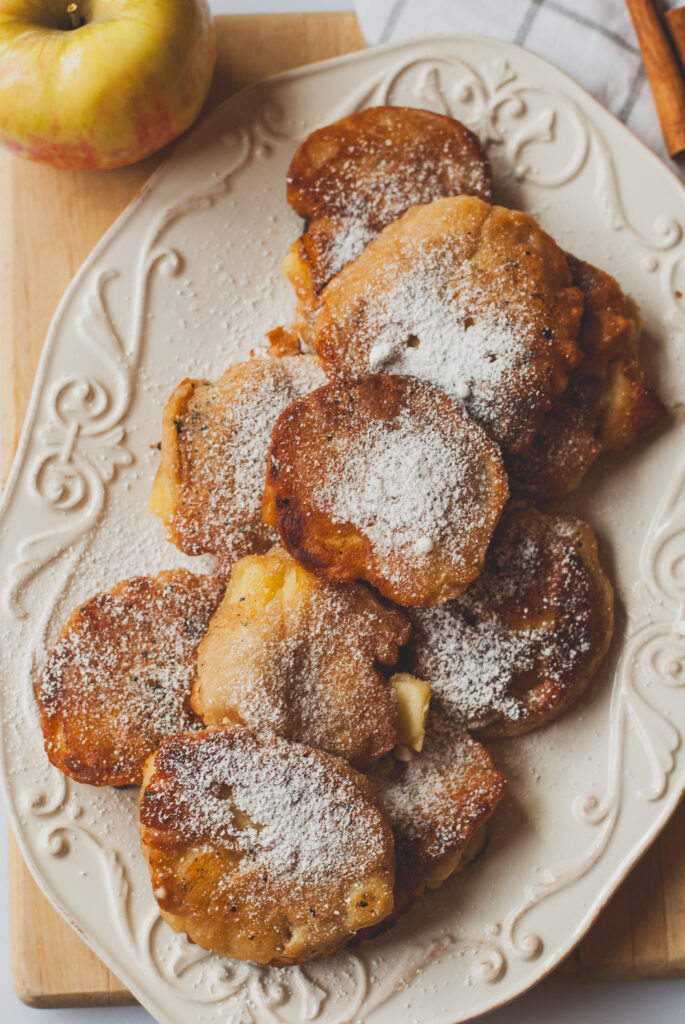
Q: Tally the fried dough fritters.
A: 10